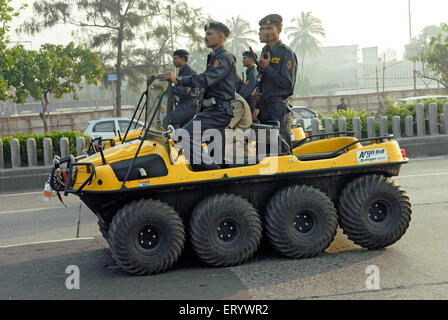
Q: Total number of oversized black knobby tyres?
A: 4